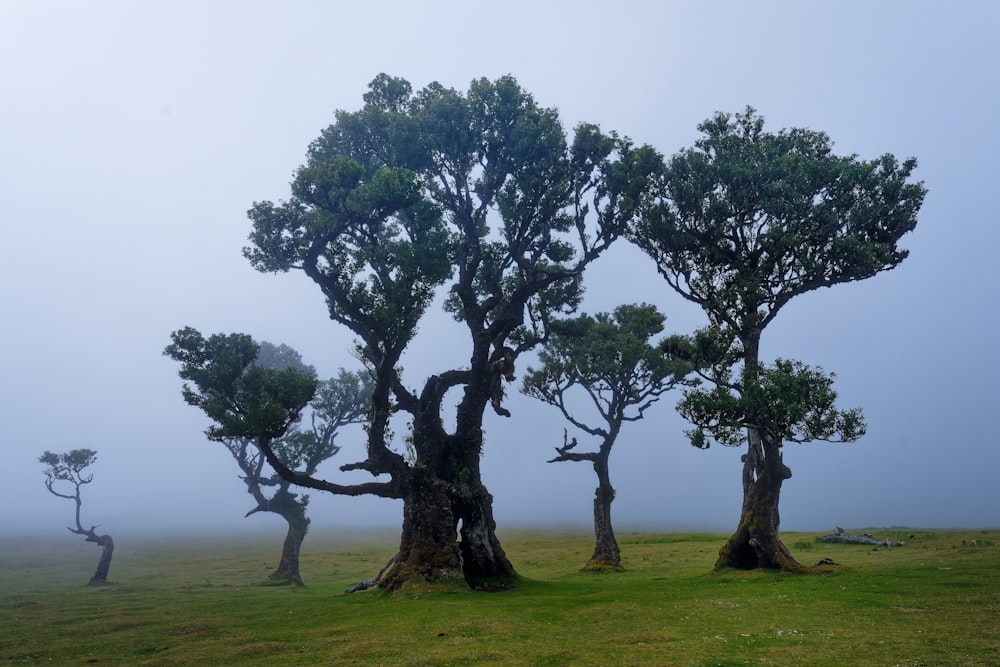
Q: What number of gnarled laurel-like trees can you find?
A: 5